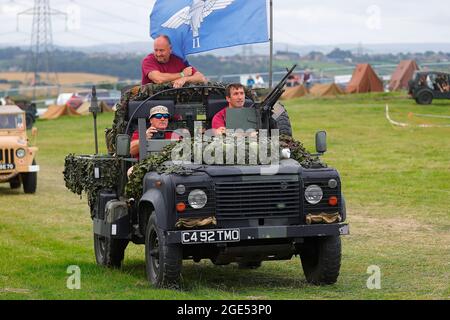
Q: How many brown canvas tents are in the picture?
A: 6